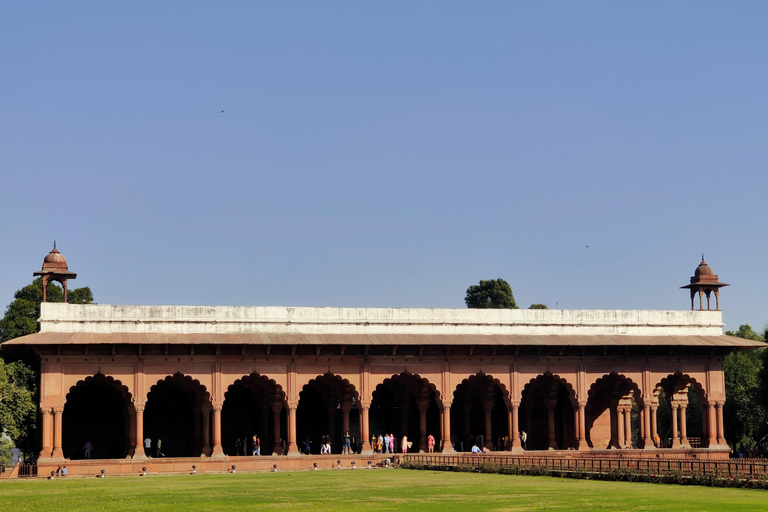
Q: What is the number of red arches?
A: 9